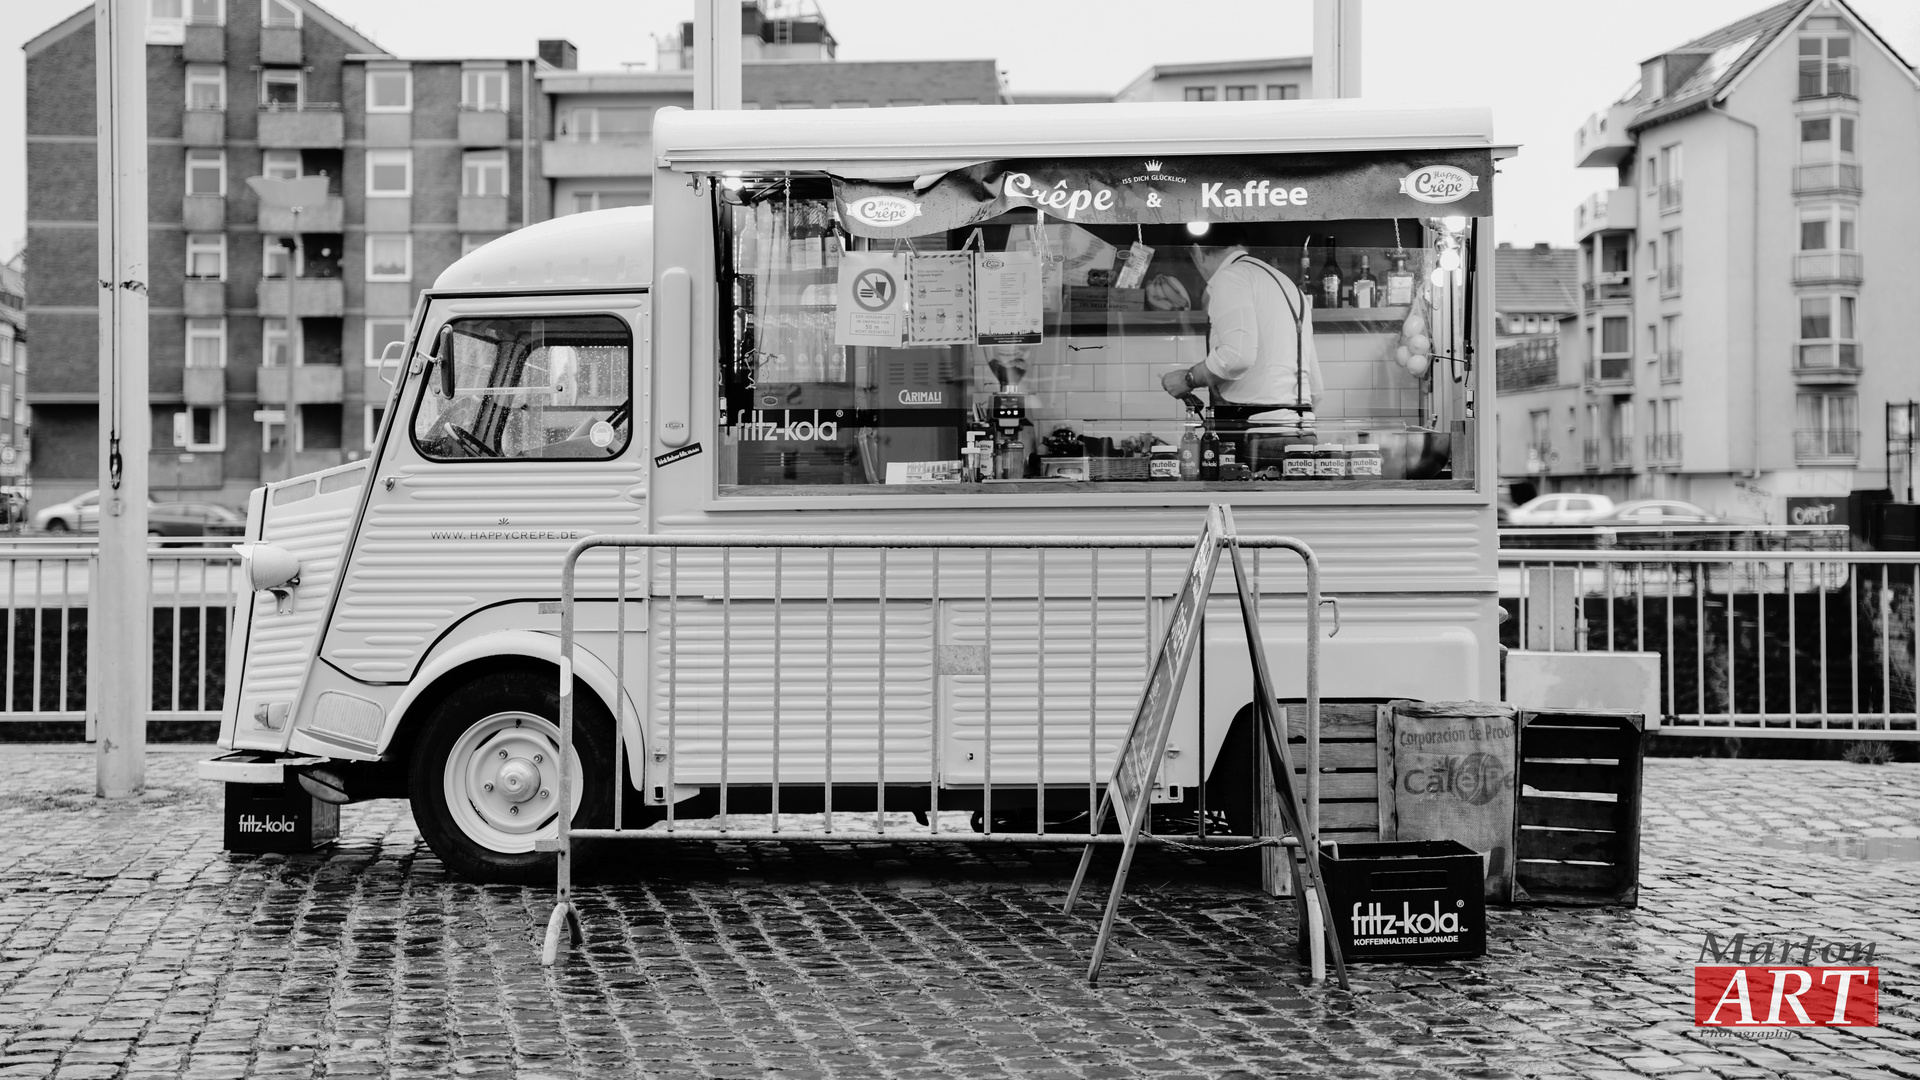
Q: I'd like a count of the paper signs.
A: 3